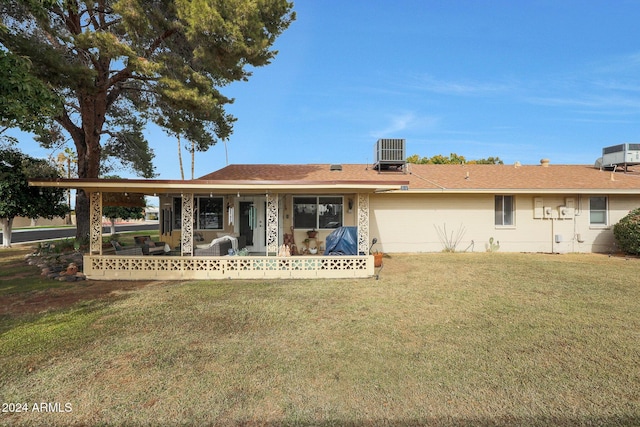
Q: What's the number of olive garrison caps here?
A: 0